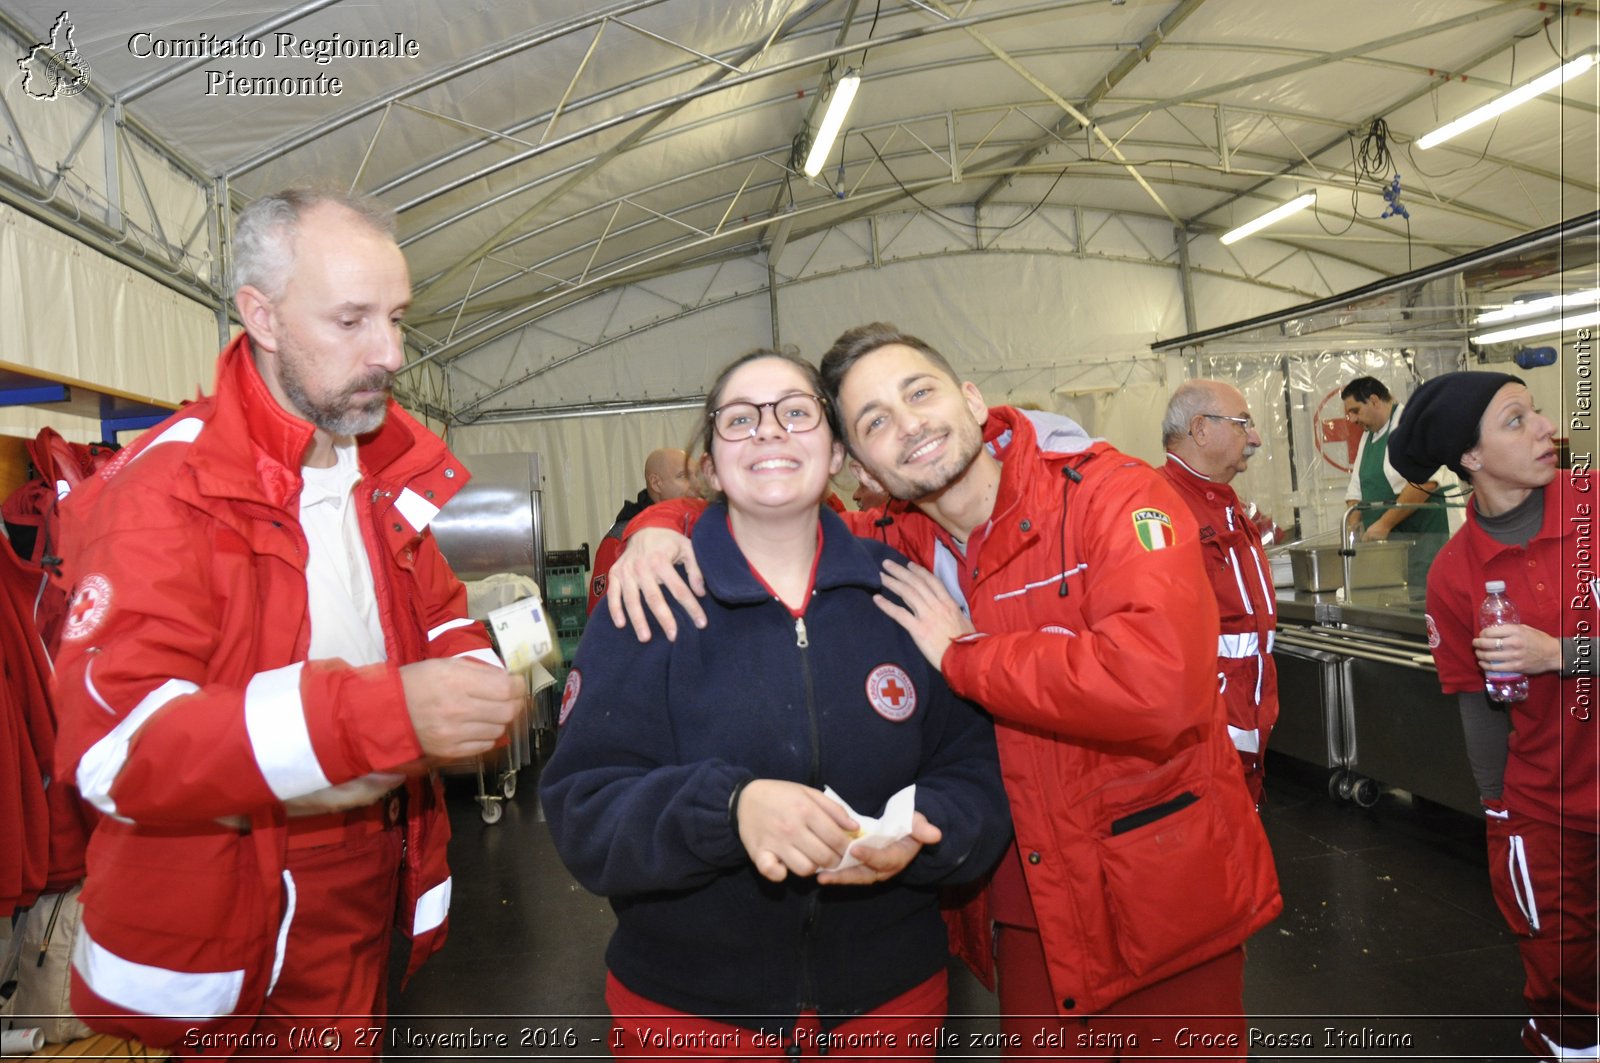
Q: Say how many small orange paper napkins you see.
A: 0